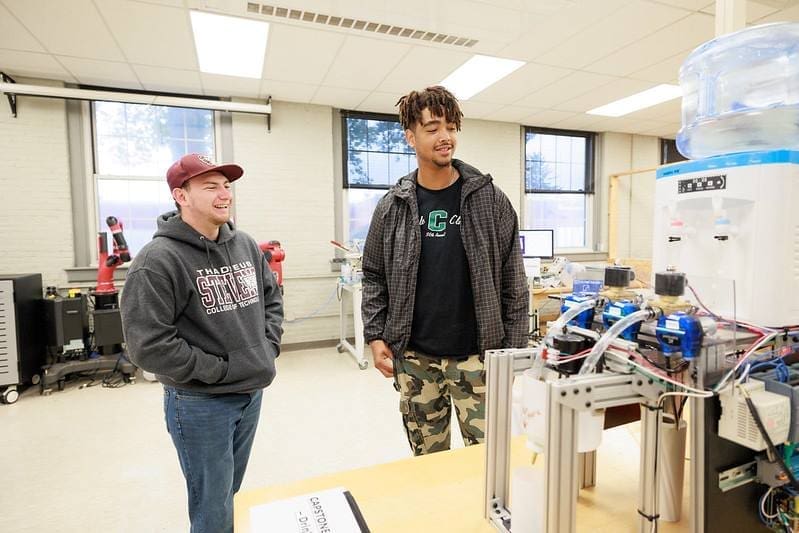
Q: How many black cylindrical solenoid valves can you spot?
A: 2